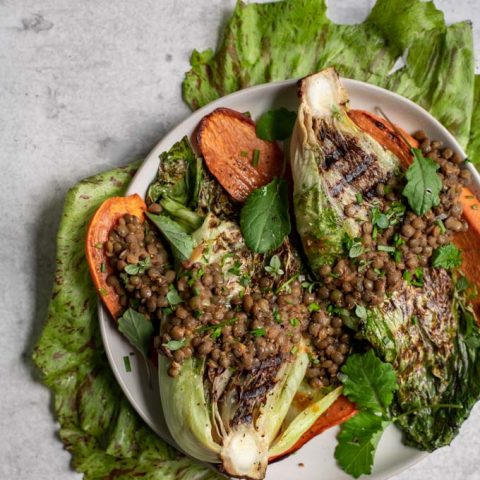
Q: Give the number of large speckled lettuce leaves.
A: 2